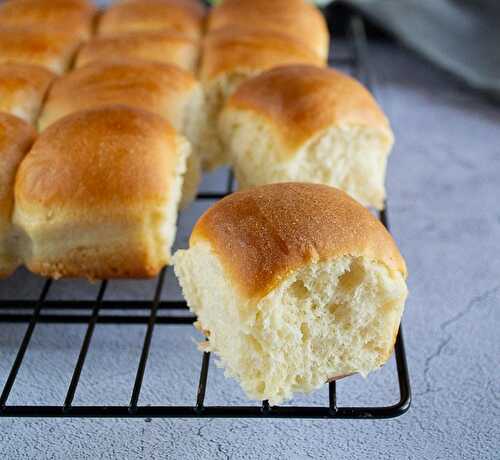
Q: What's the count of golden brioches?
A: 12